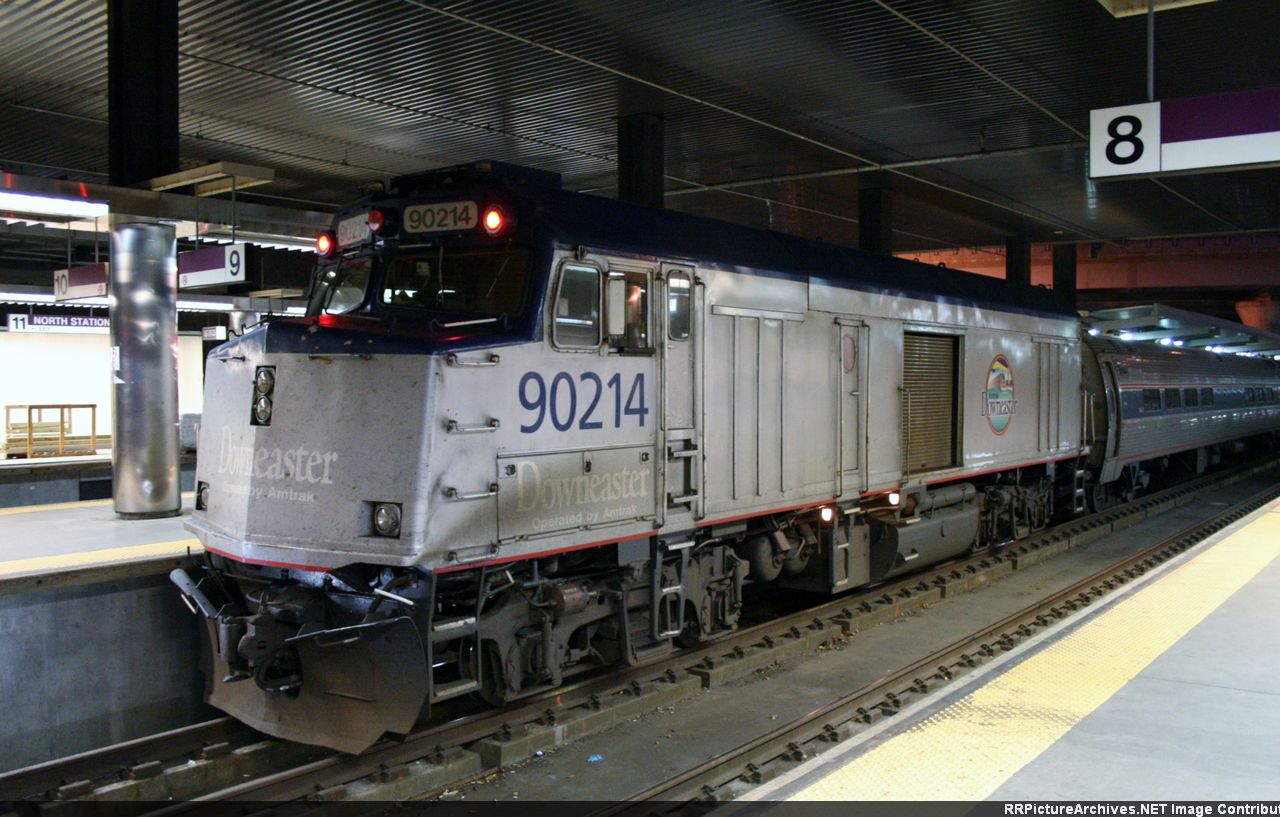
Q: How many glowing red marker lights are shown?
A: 2